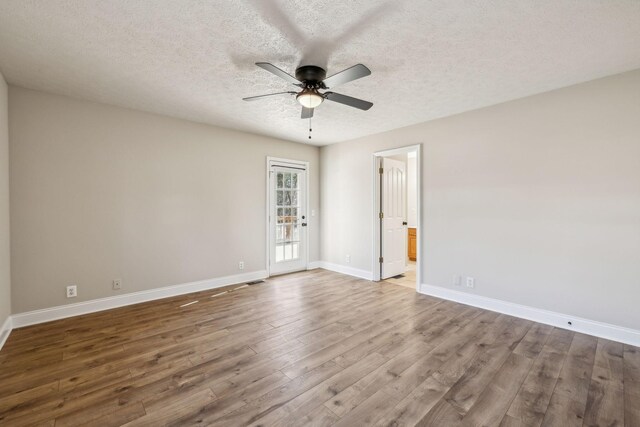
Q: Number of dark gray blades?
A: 5